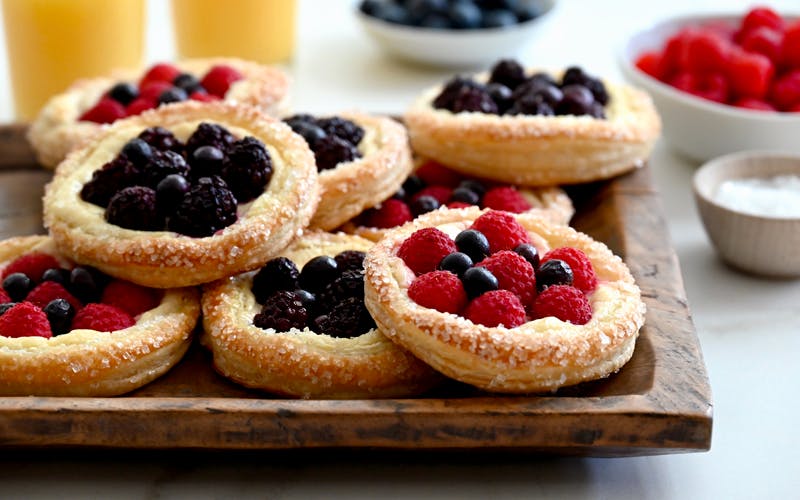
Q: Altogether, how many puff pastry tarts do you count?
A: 8